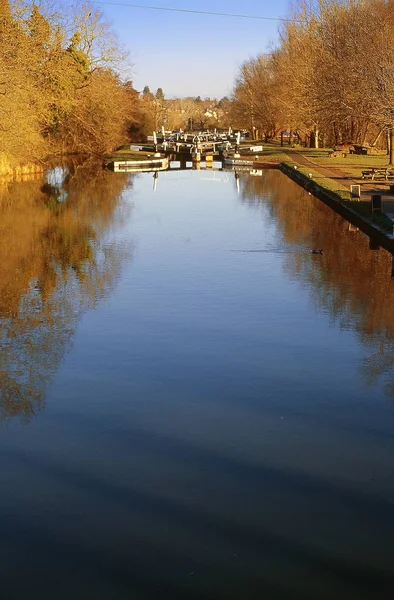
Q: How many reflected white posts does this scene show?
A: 2